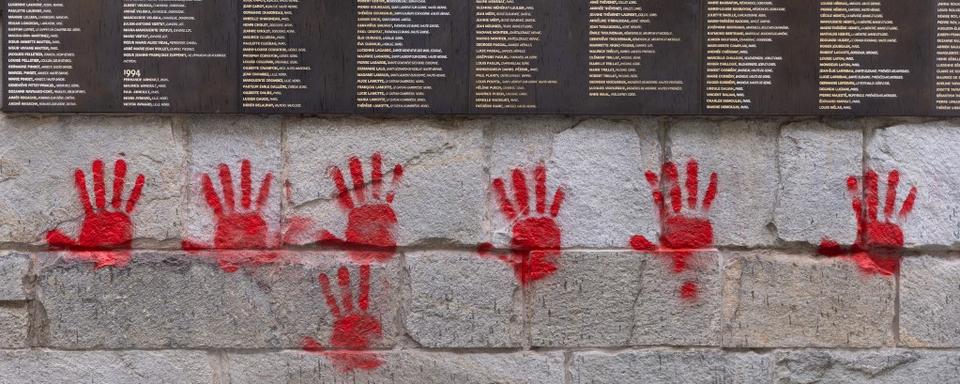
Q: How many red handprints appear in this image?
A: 7